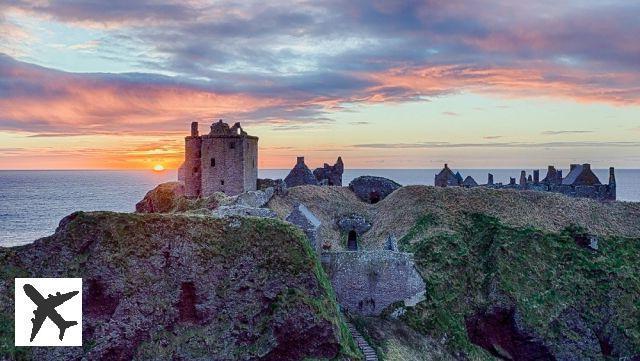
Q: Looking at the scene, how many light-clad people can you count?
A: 0